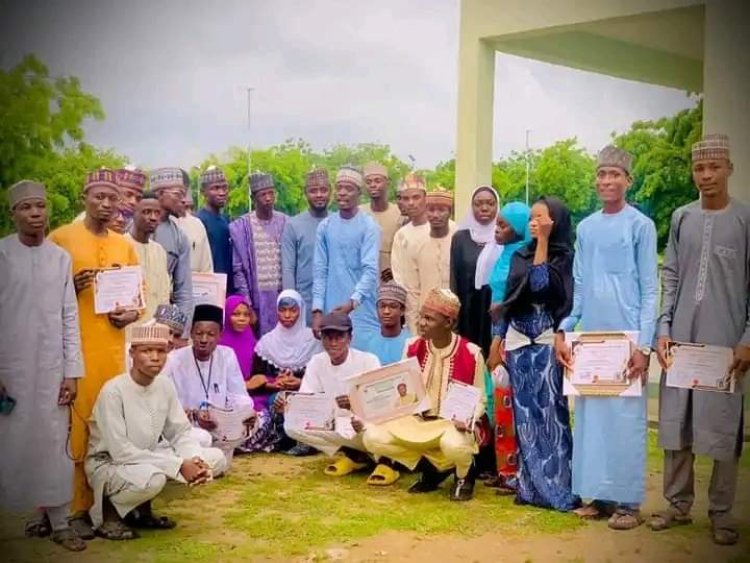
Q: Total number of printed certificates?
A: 8